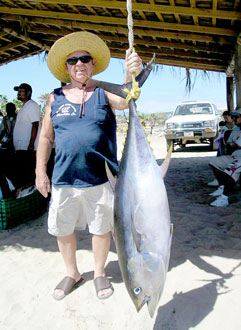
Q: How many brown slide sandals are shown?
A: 2